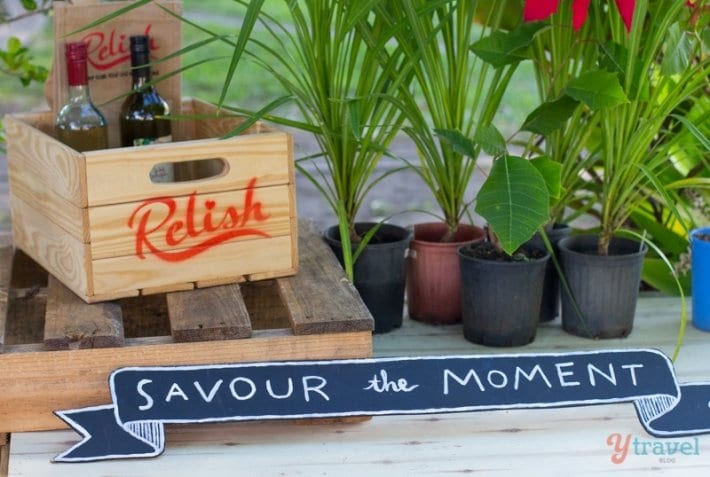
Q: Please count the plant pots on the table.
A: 6